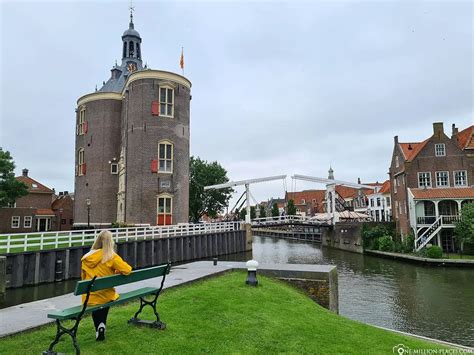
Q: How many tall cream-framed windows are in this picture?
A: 5